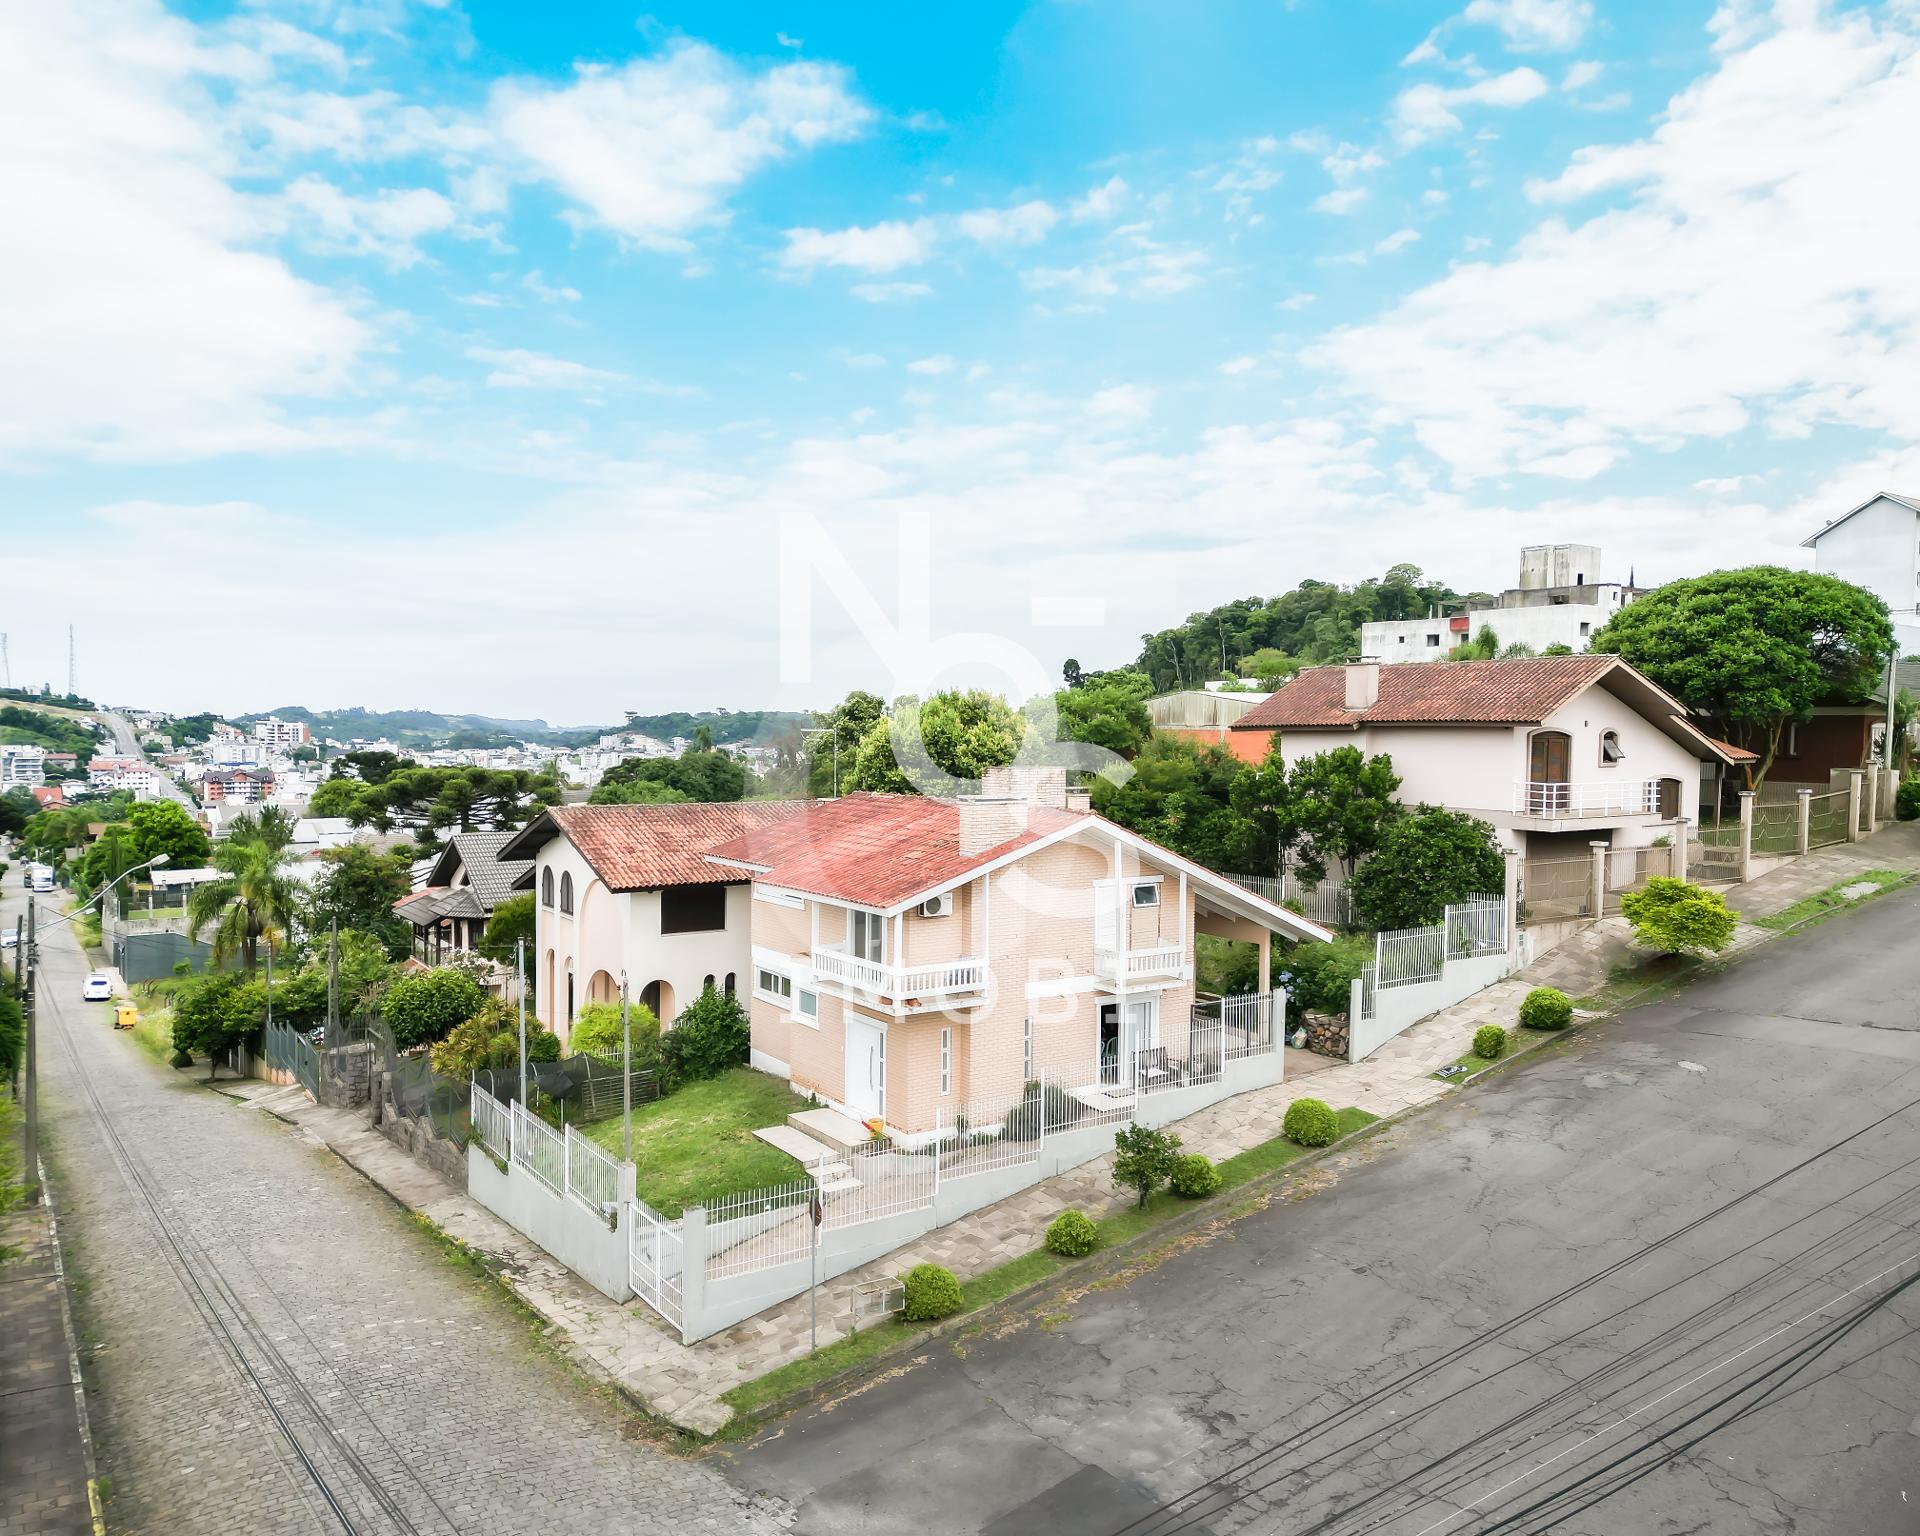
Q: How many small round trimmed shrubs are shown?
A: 6